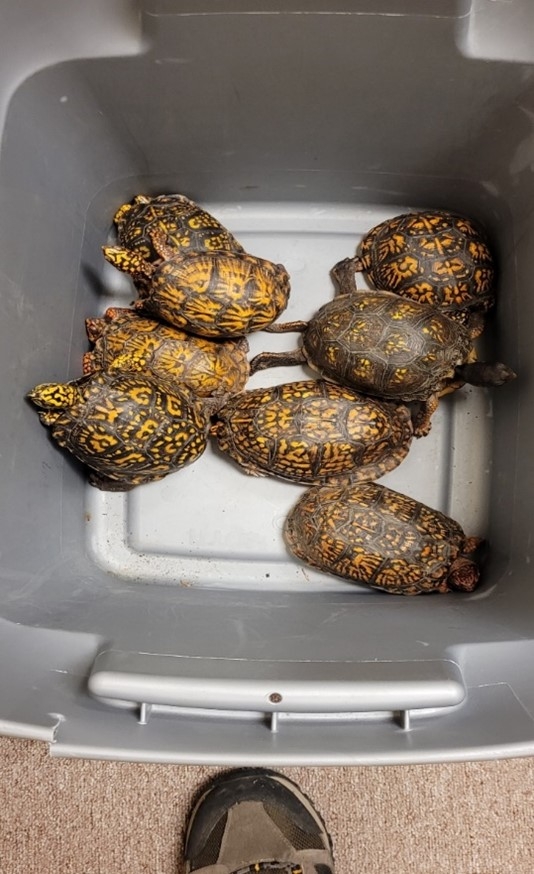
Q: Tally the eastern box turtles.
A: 8